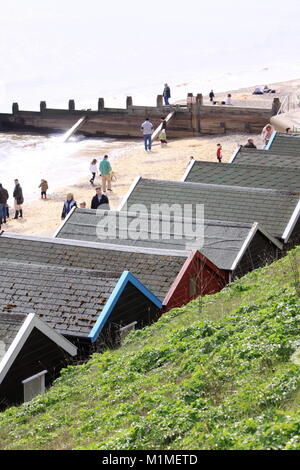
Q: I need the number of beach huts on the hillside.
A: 8